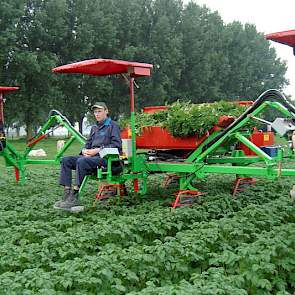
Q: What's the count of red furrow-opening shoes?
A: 4